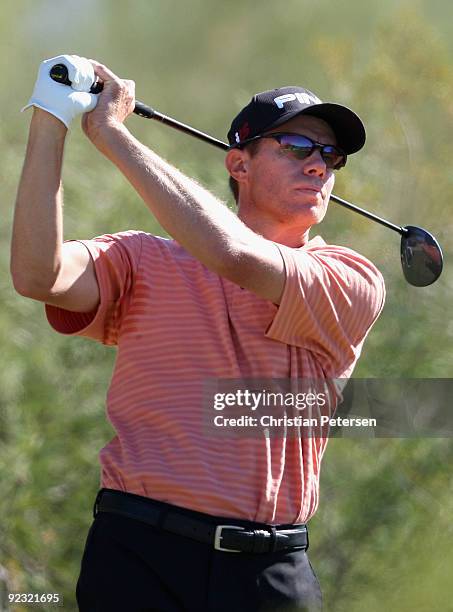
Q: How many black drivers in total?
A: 1